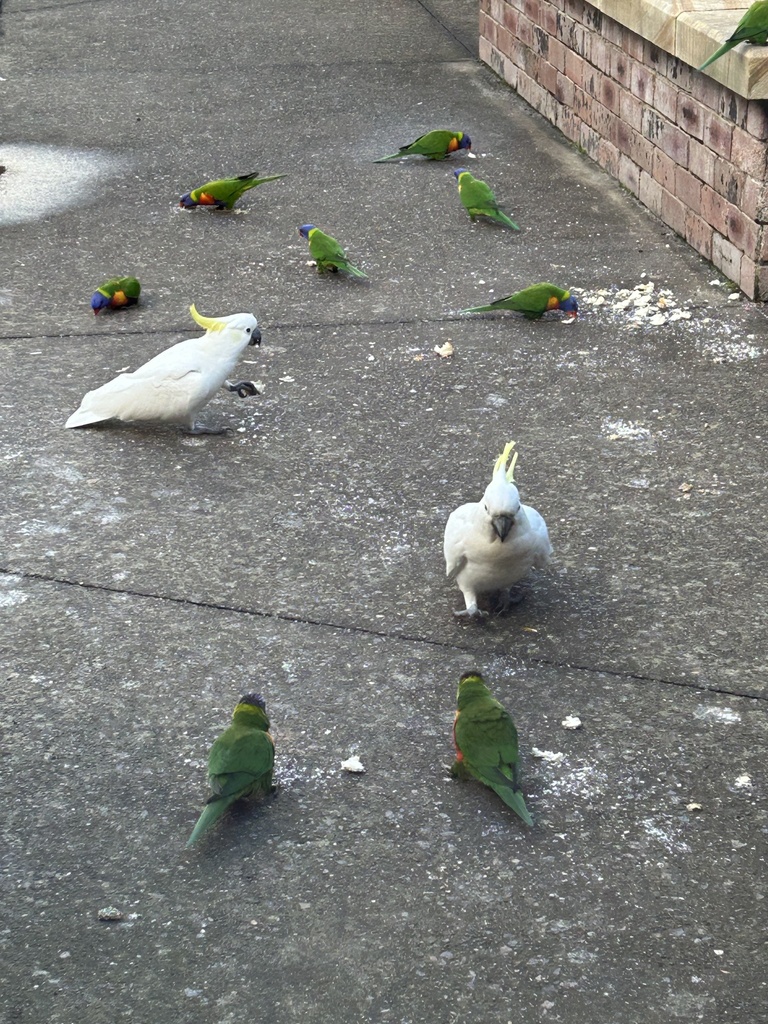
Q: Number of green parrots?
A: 9